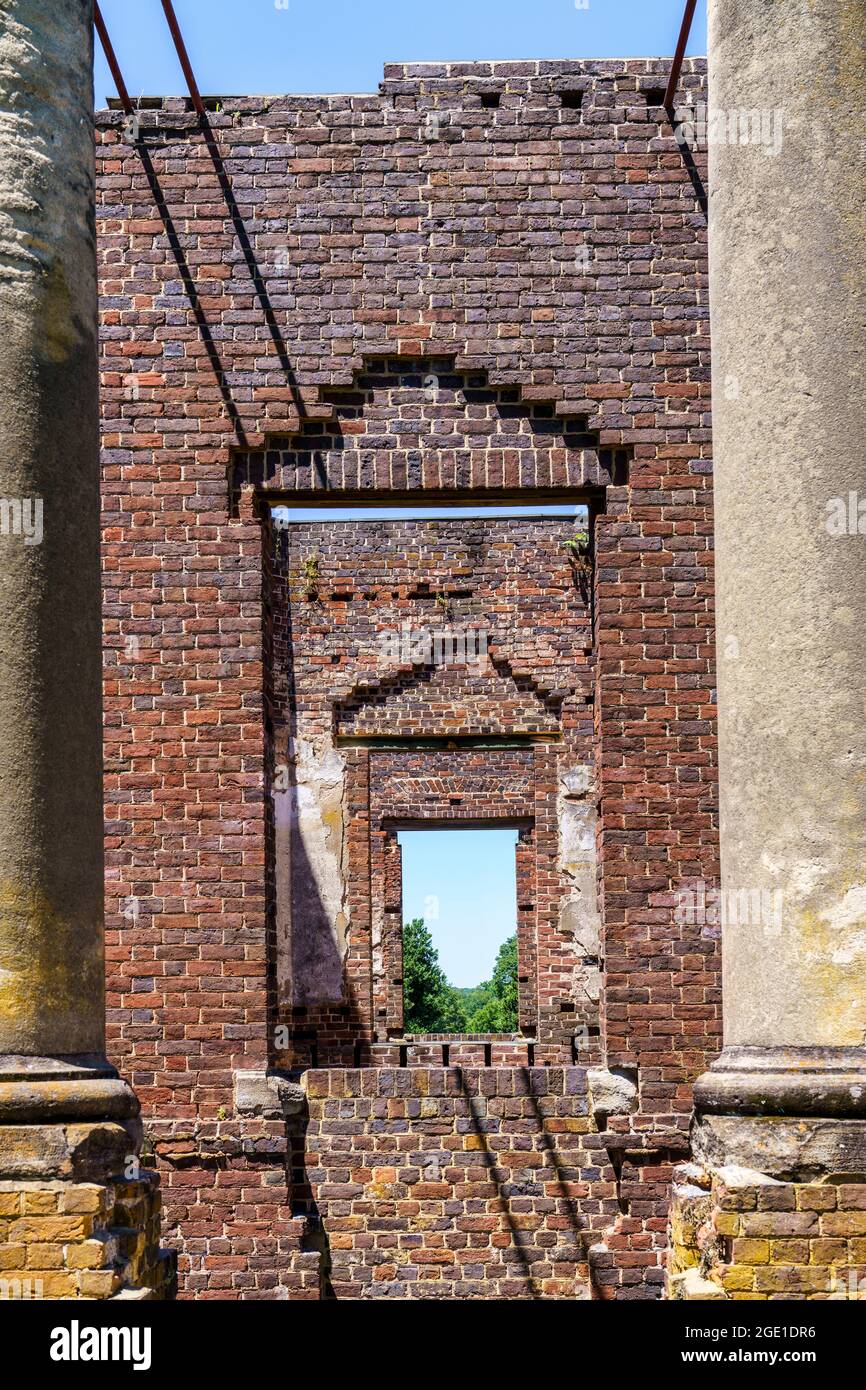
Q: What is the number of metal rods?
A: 3